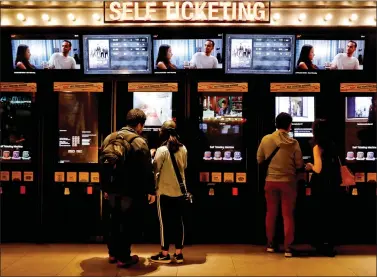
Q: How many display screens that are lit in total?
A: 11